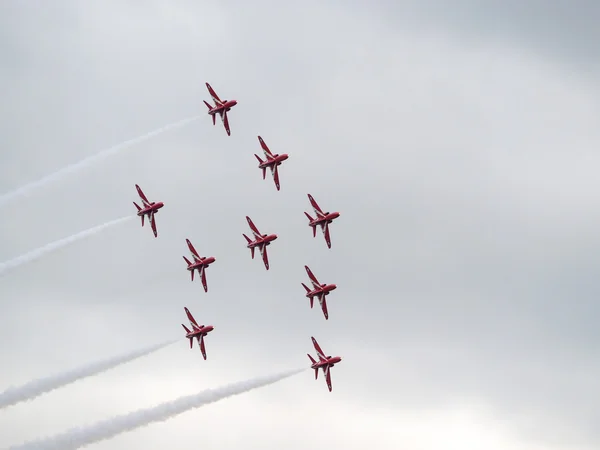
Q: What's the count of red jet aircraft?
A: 9